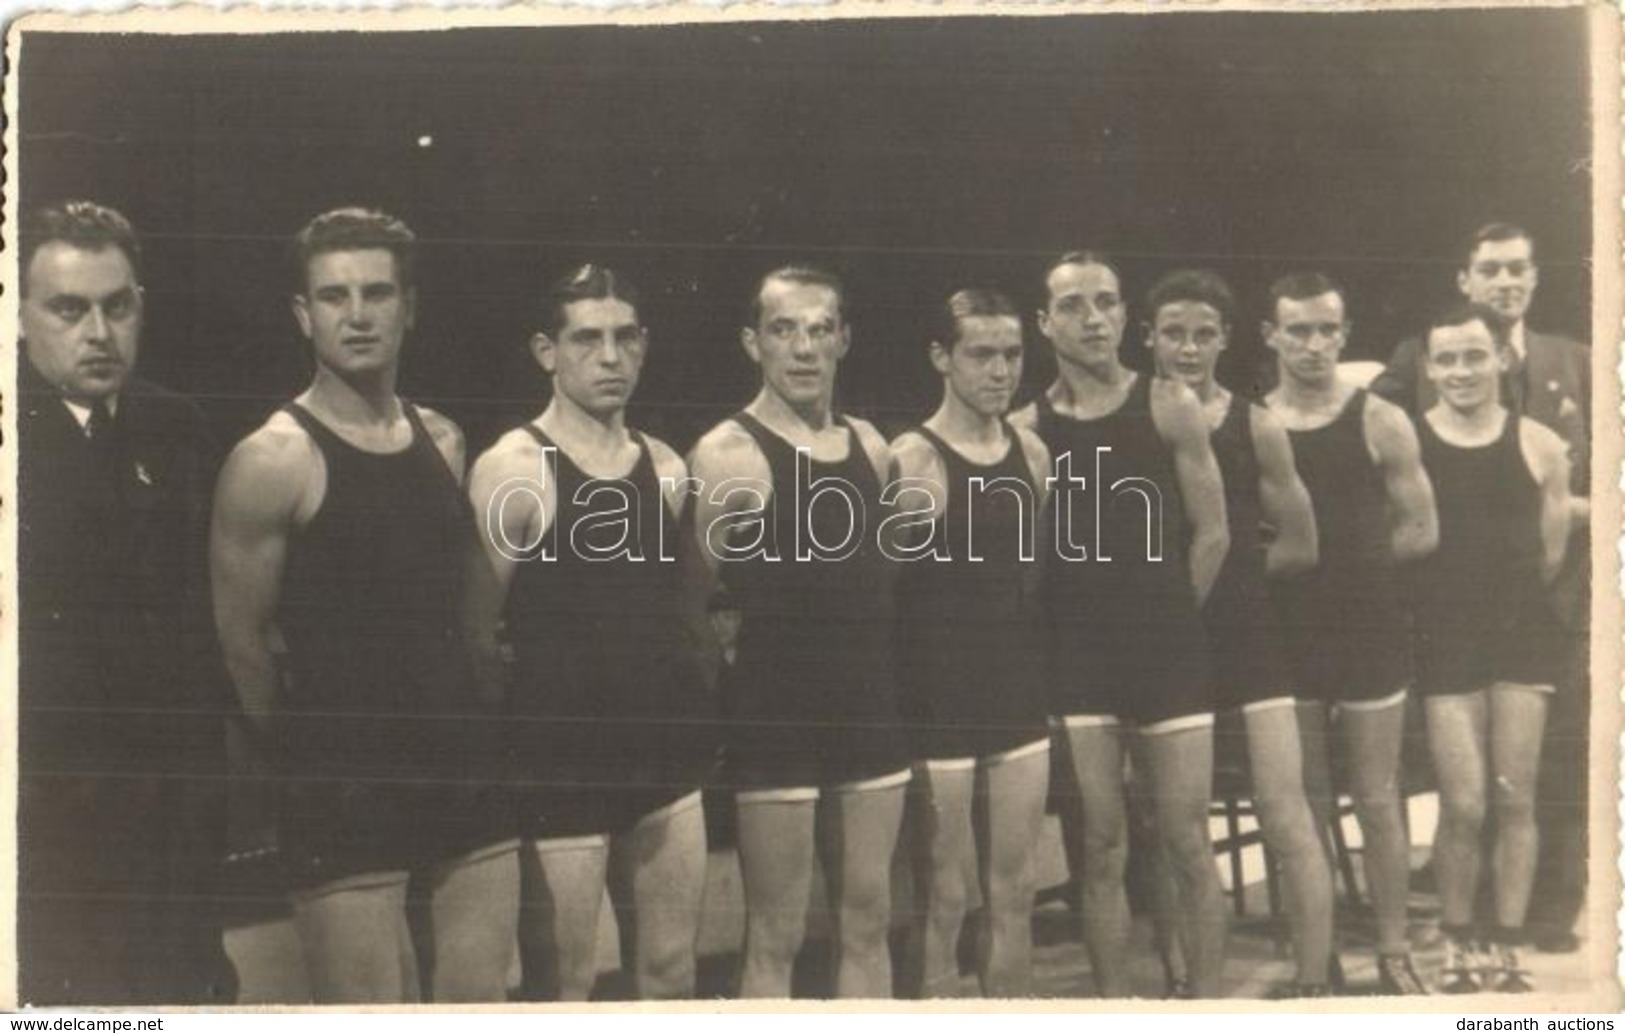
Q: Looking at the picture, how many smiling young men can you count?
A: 1